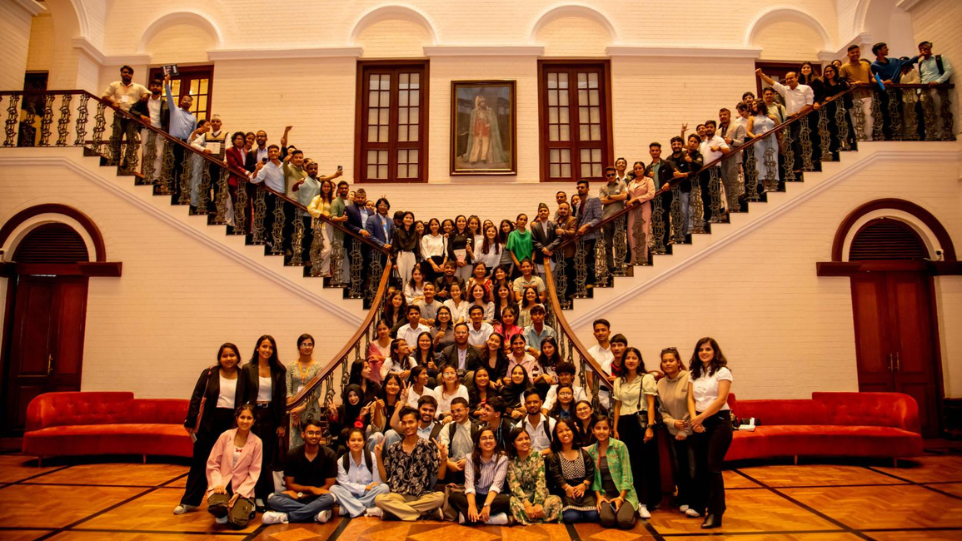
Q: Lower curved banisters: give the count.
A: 2